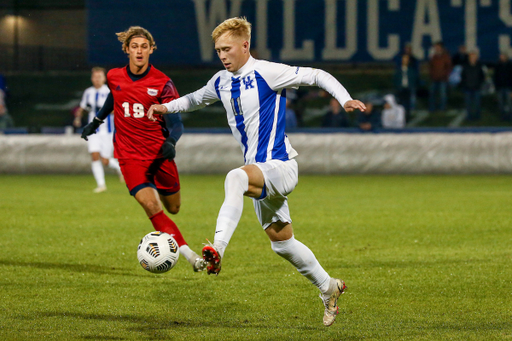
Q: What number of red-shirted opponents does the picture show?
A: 1